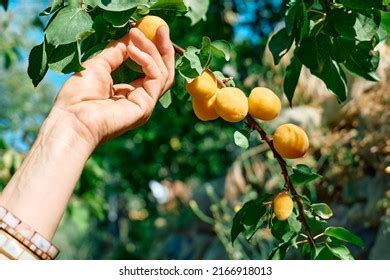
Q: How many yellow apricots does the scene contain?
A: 7